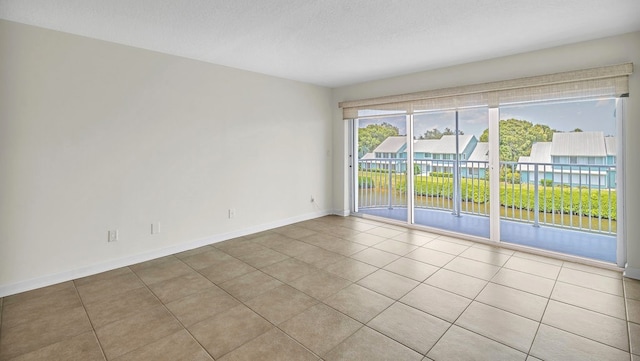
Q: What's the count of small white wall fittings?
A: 4